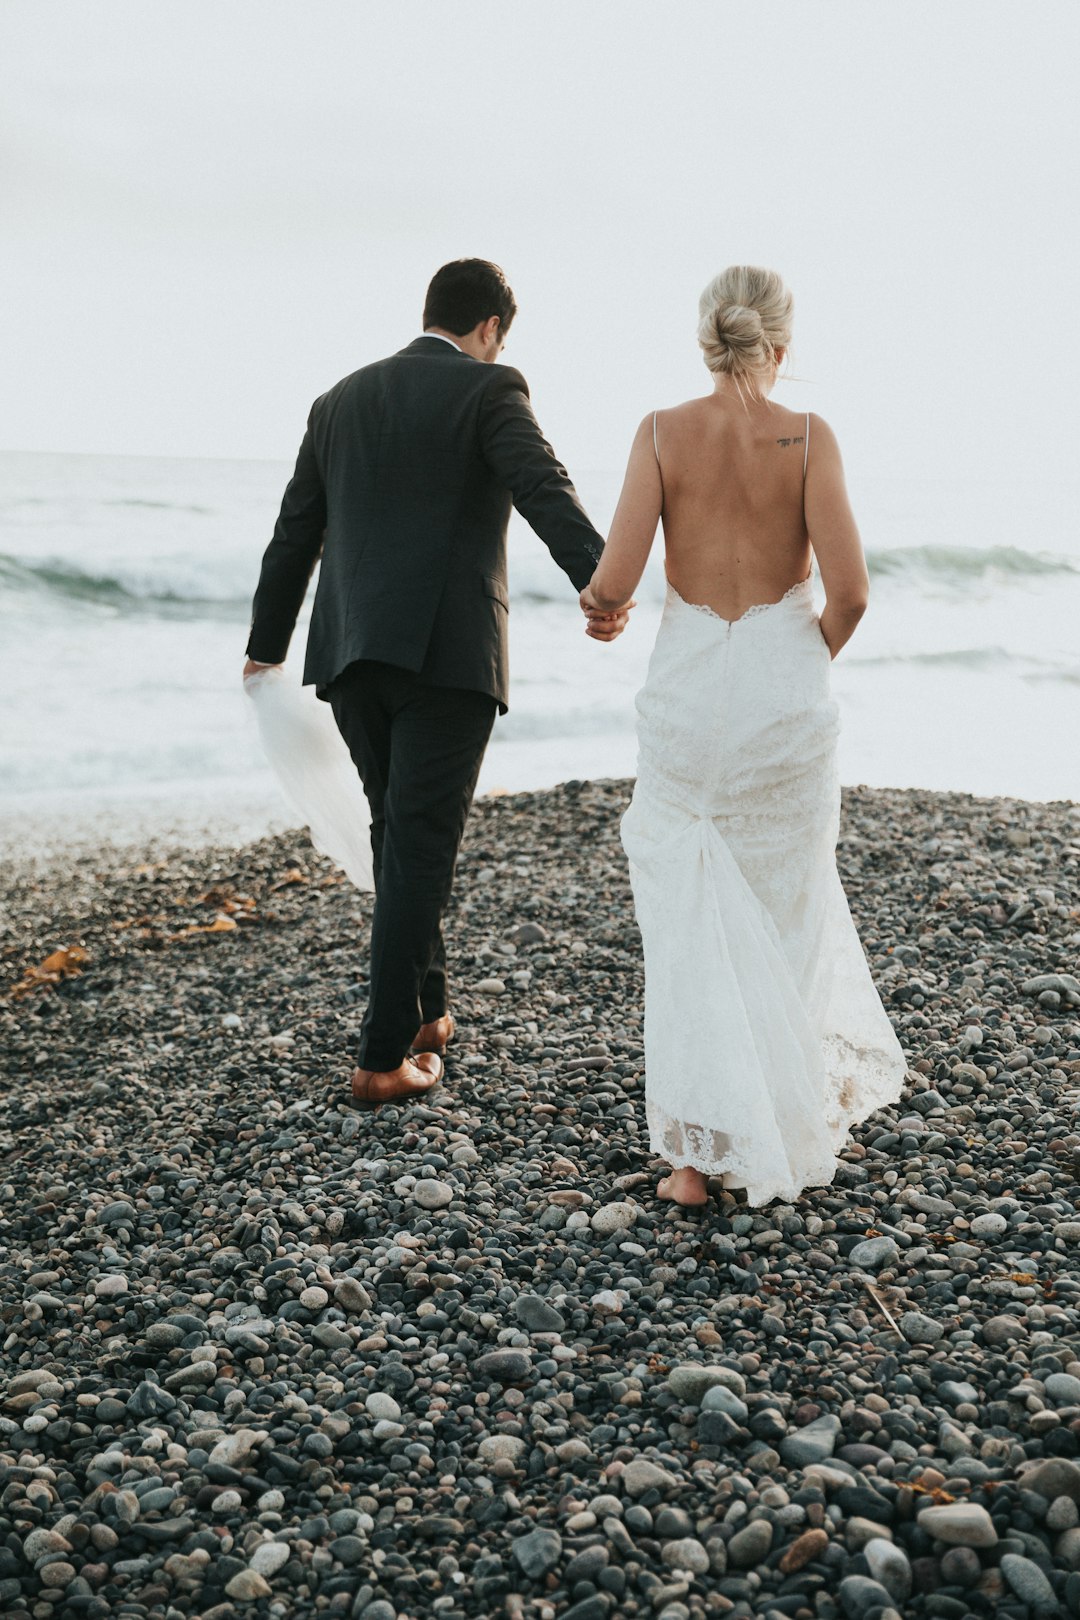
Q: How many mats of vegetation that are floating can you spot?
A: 0